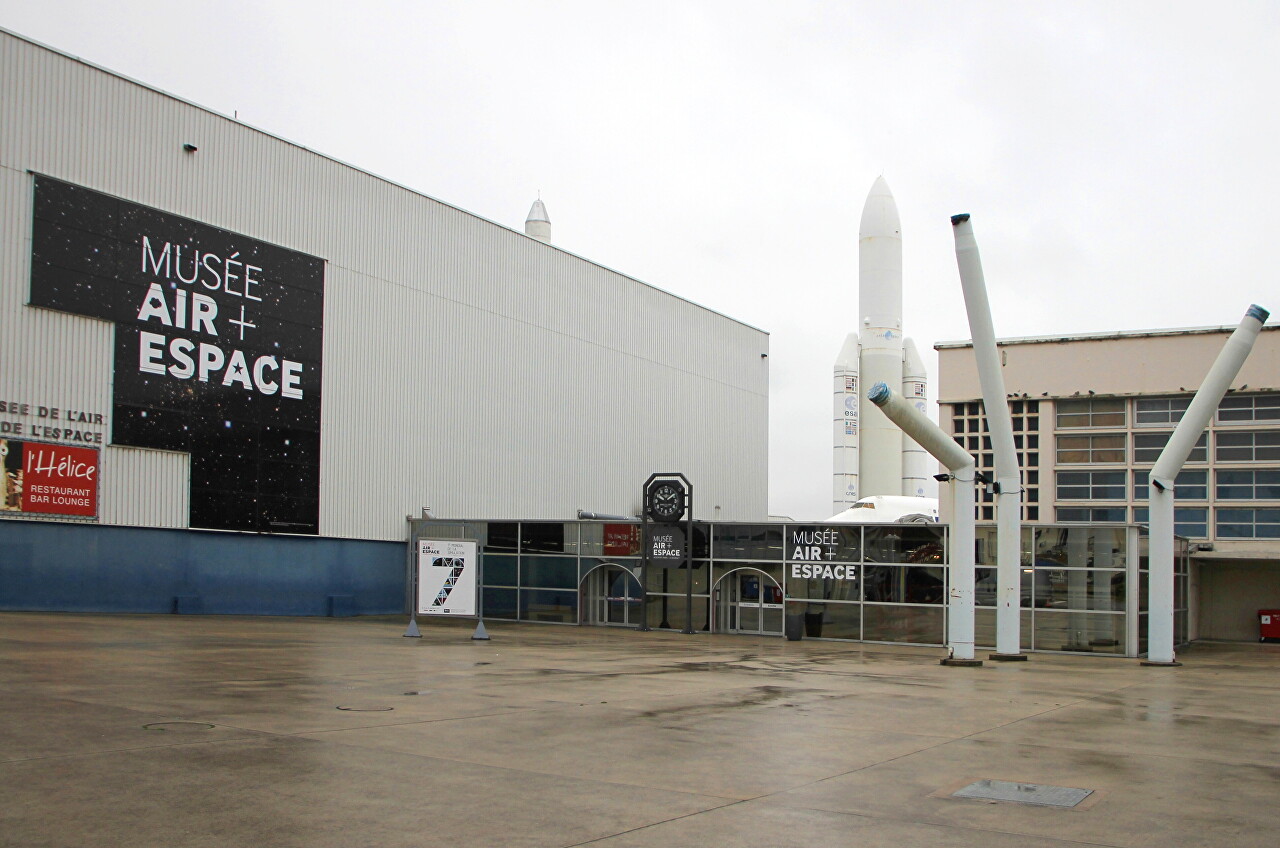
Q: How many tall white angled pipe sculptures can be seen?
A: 3